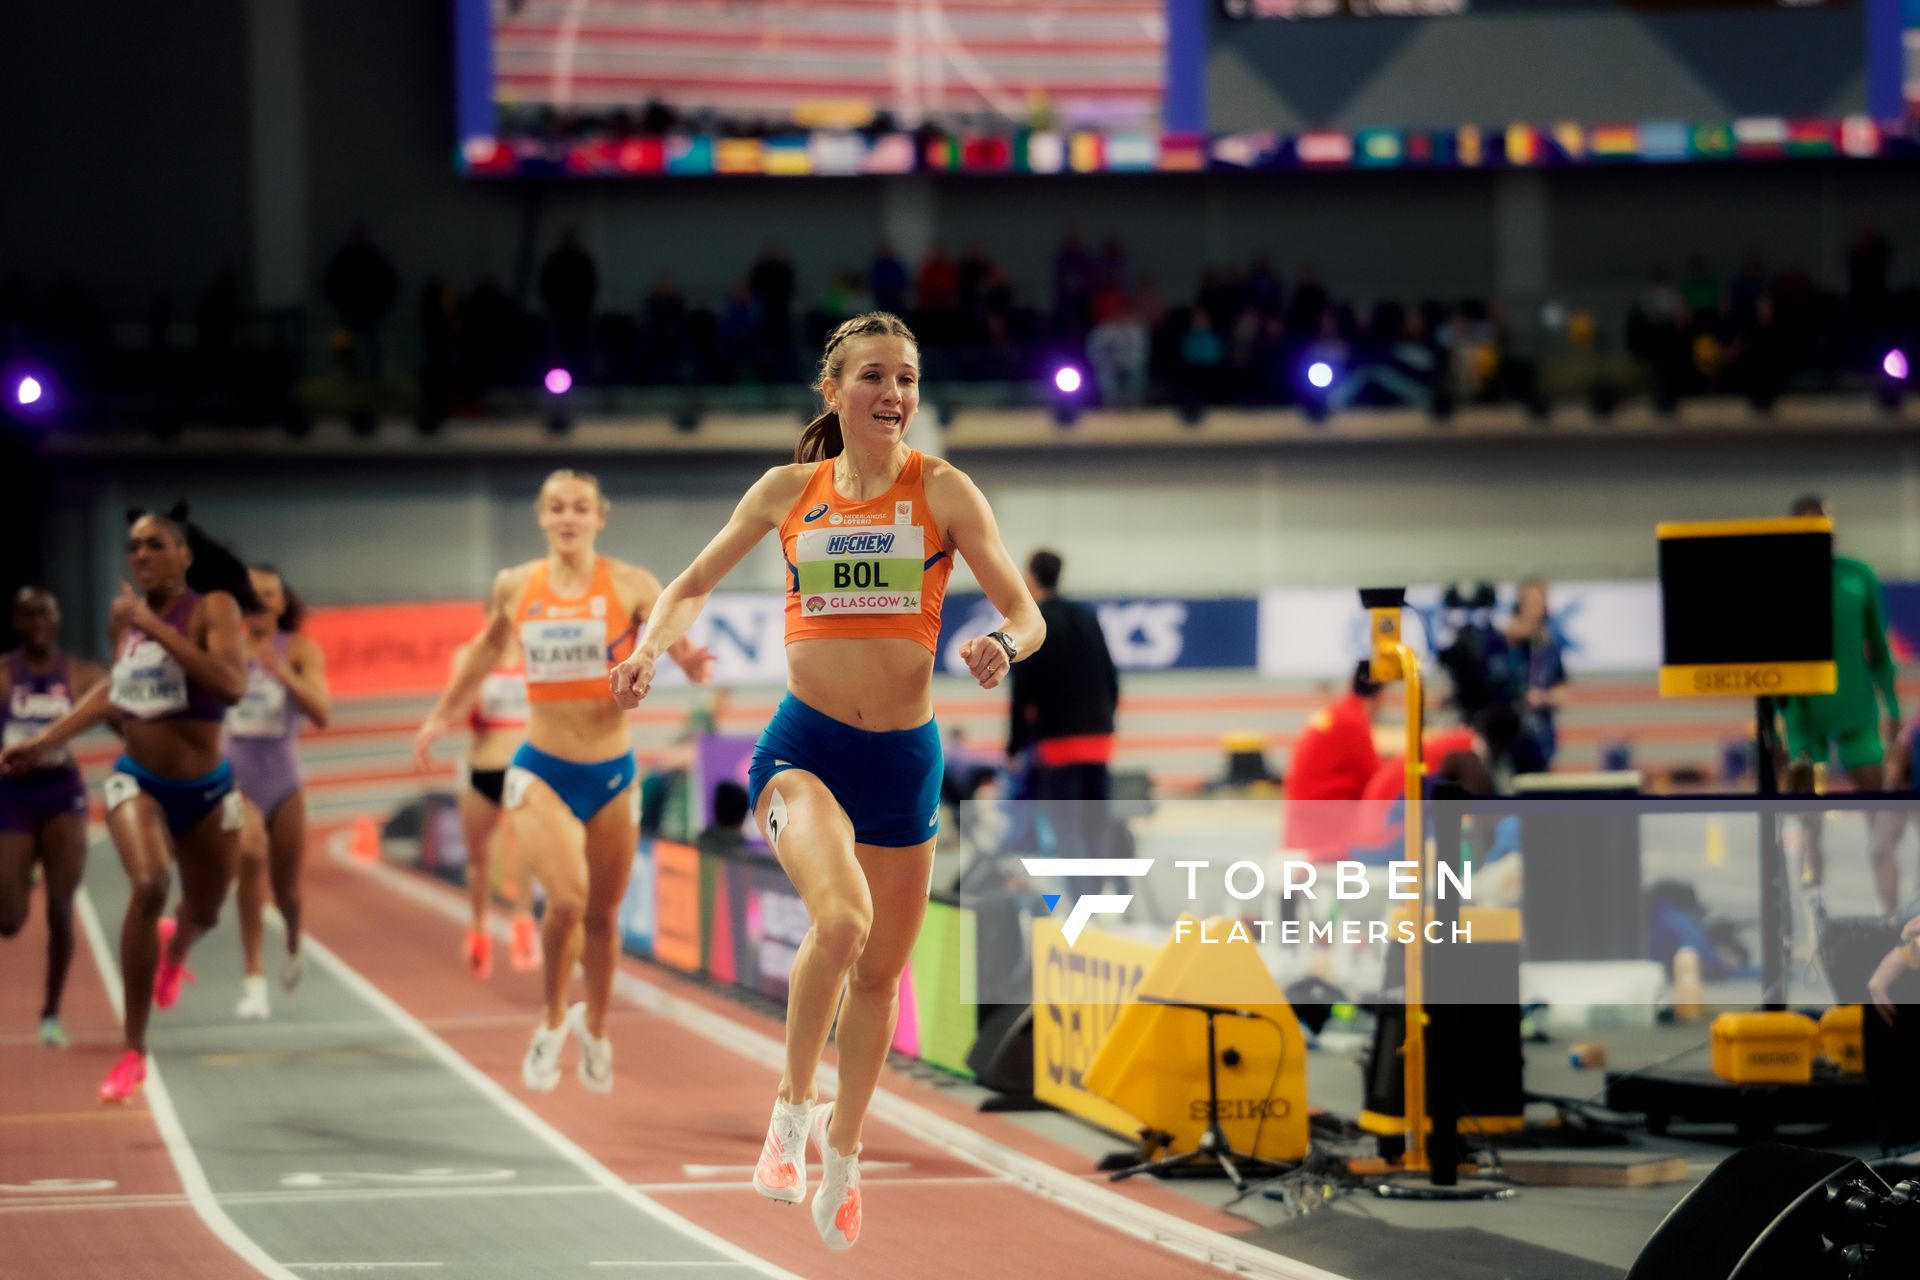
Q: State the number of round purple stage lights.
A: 5